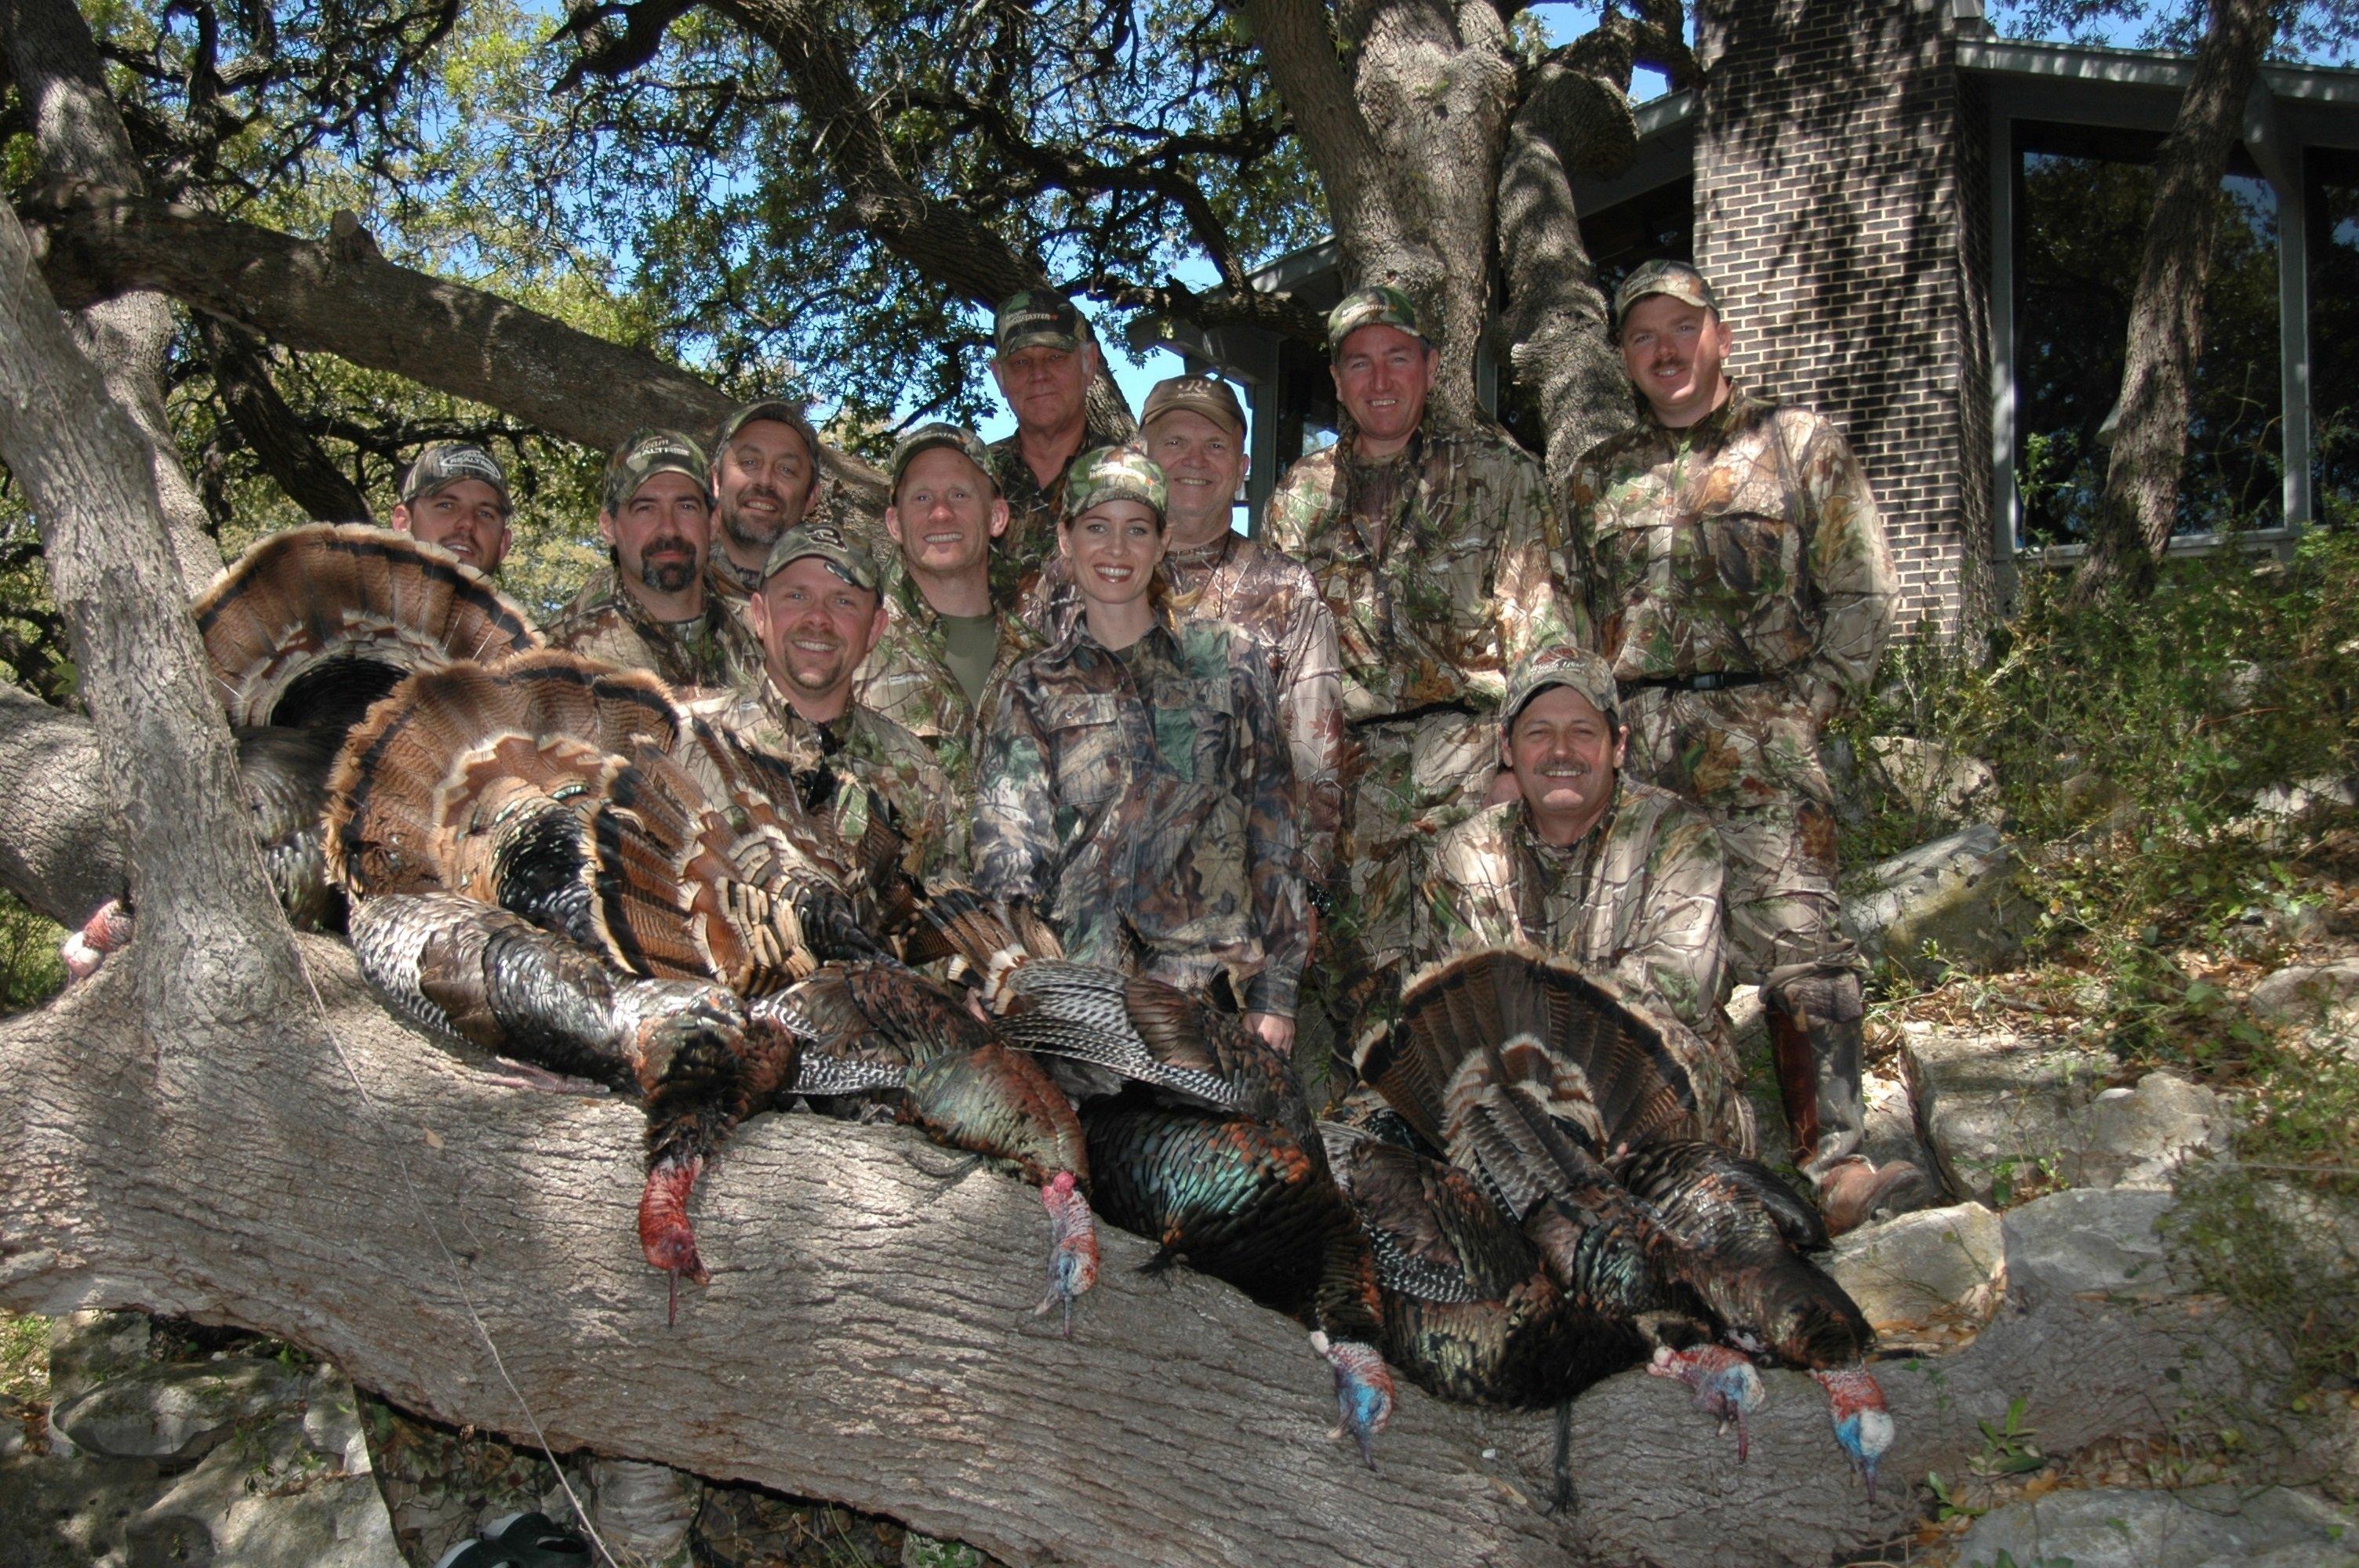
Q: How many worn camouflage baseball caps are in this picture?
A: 10